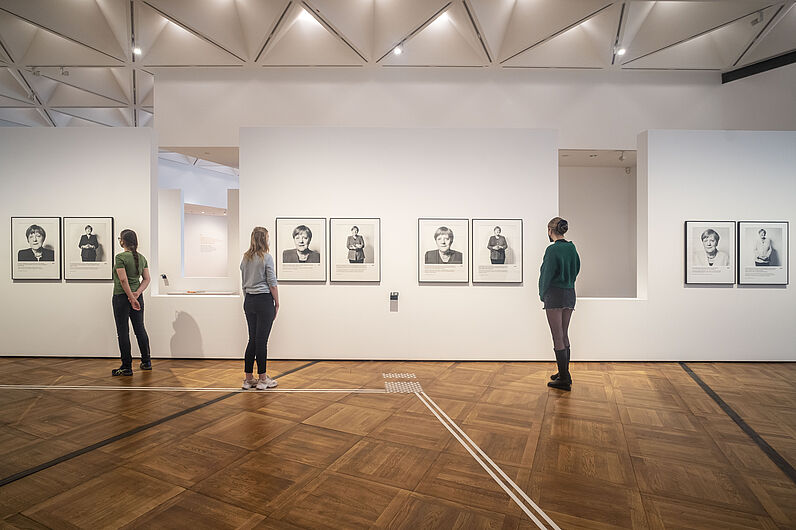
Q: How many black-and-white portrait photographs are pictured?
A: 8